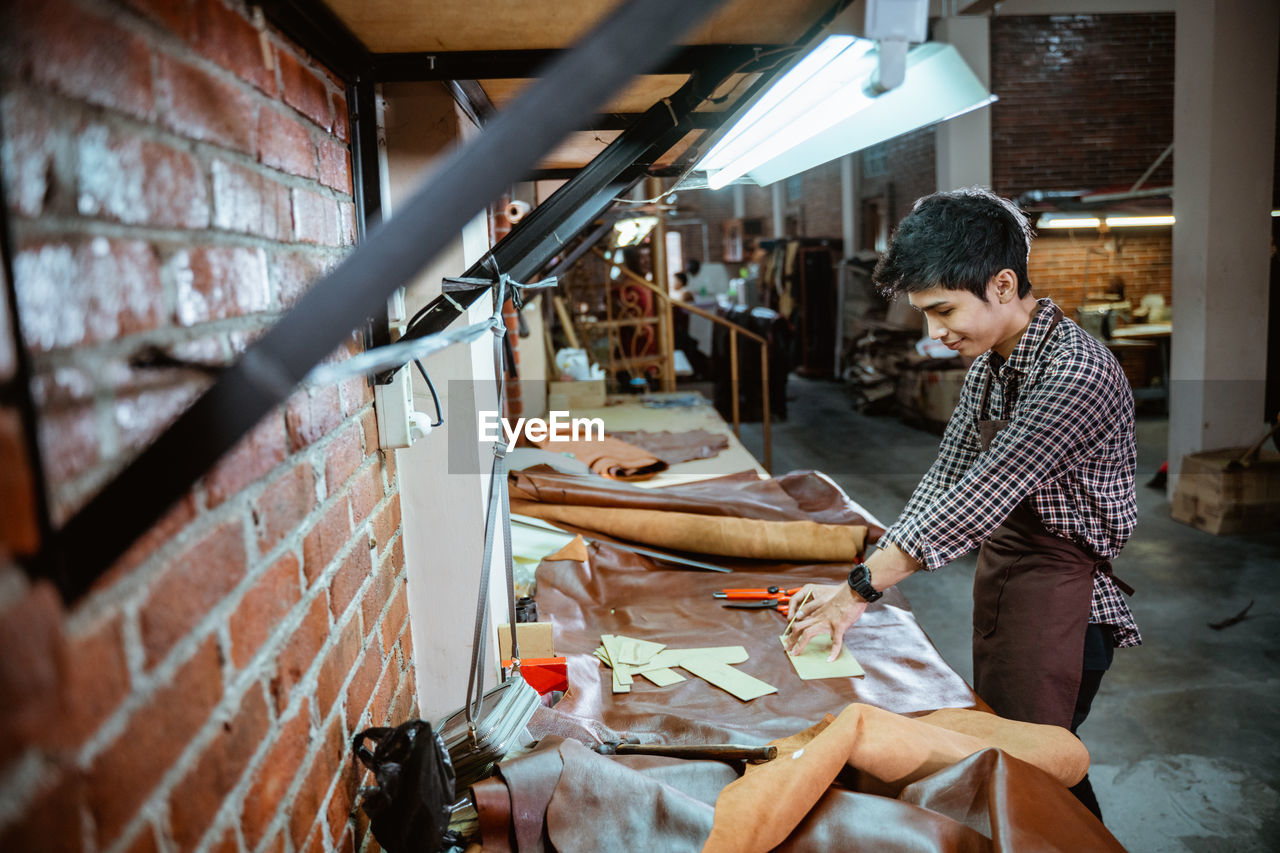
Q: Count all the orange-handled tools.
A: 2